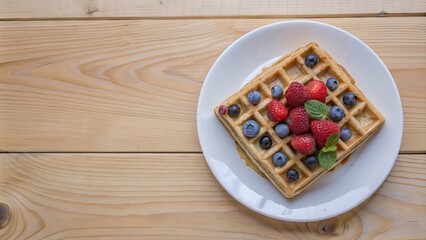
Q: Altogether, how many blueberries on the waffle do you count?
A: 14